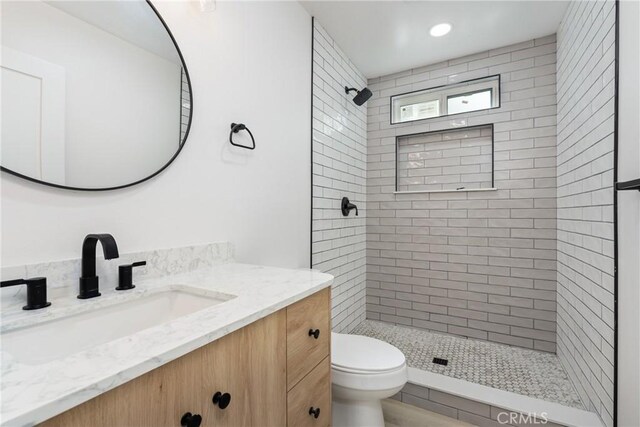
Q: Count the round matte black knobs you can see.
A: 4